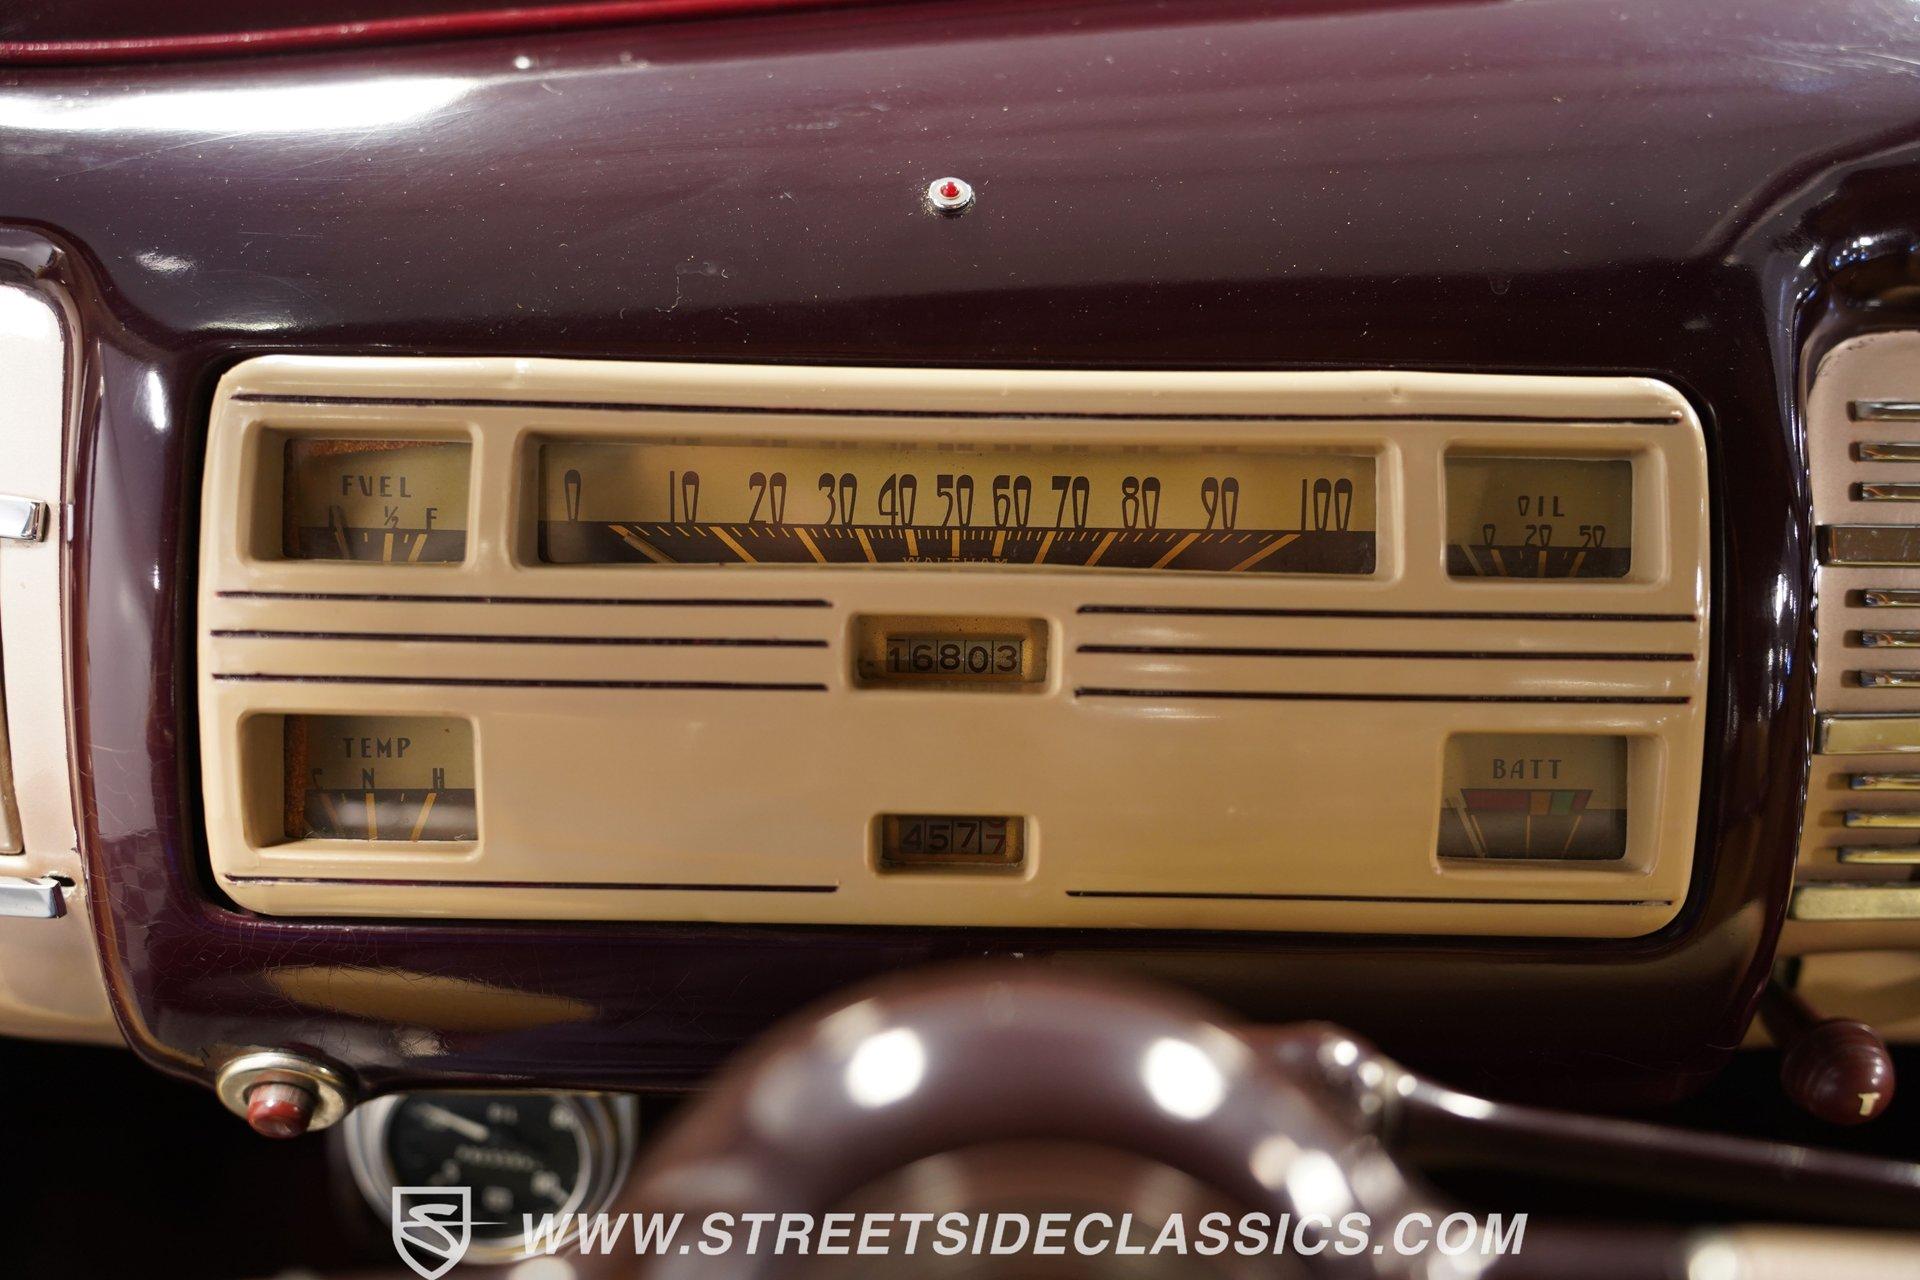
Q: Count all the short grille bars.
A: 9